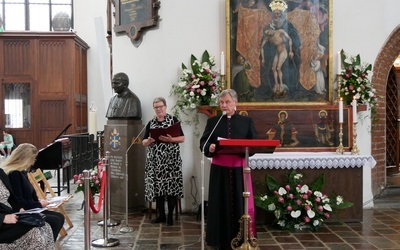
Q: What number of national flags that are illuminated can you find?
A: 0